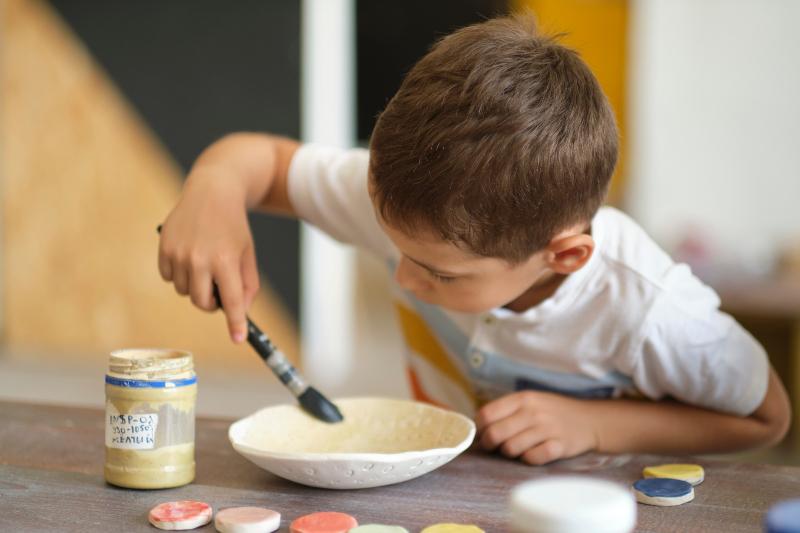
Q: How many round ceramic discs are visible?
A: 7